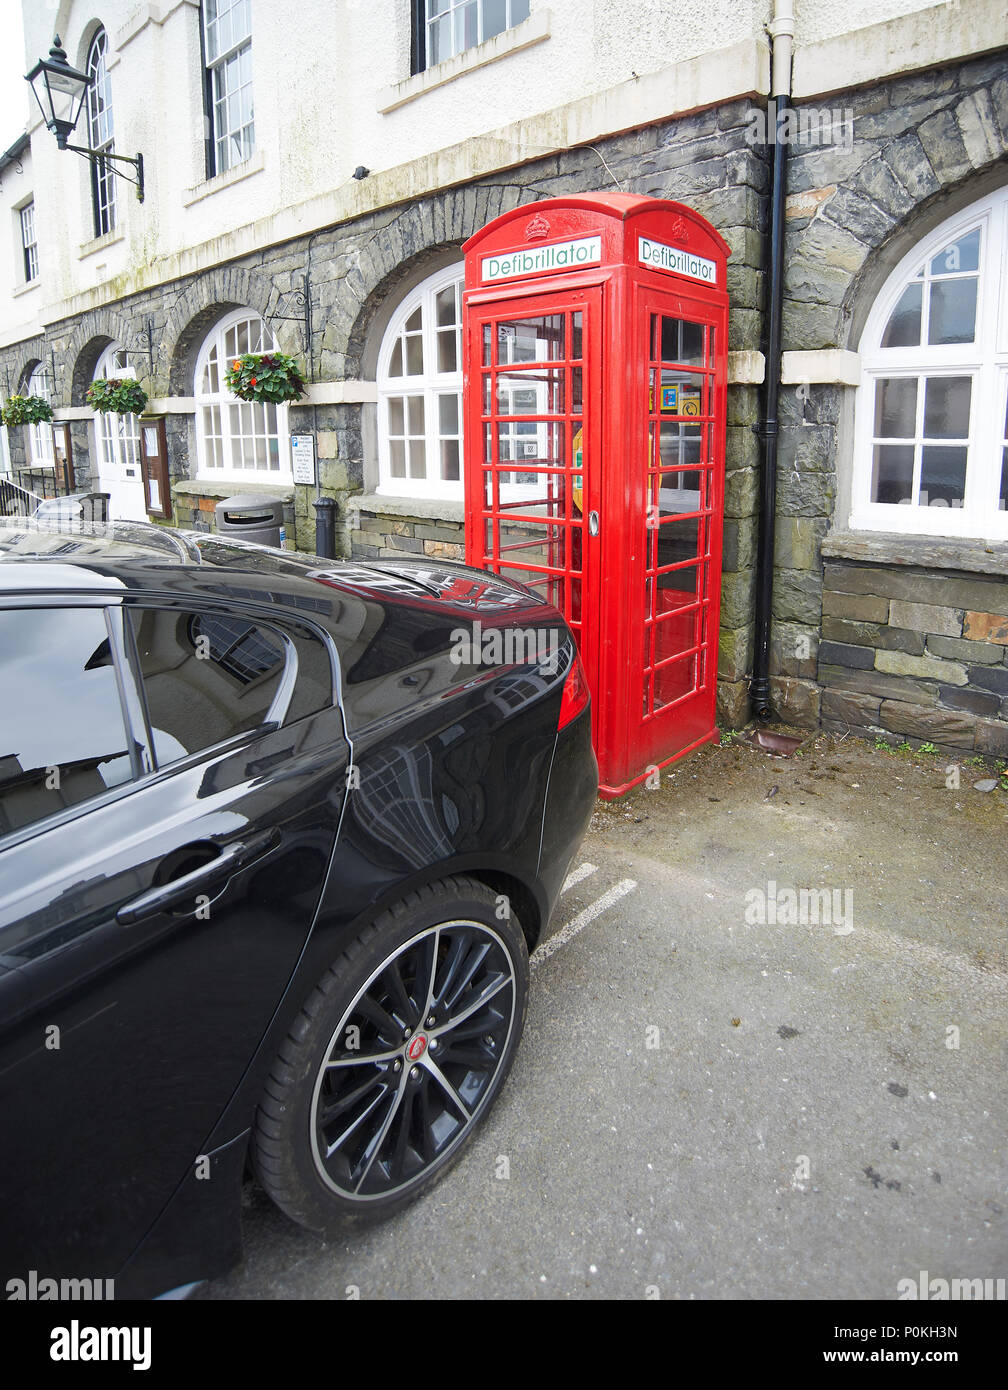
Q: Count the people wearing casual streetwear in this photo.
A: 0